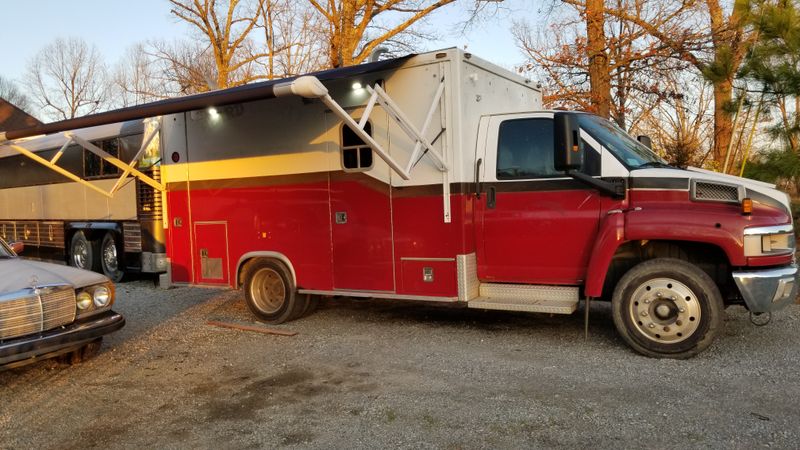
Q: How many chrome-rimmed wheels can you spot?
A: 4